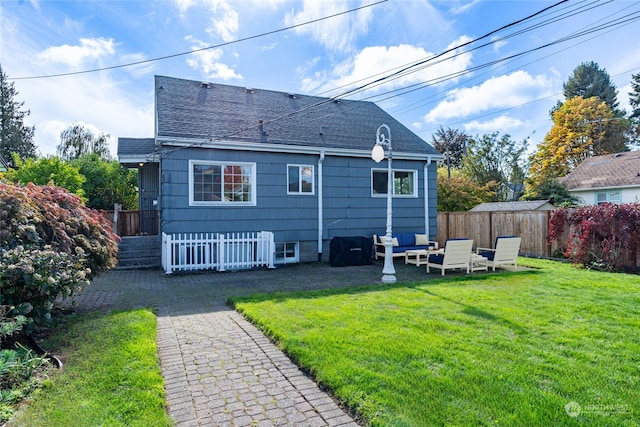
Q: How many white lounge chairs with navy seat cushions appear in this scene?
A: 2